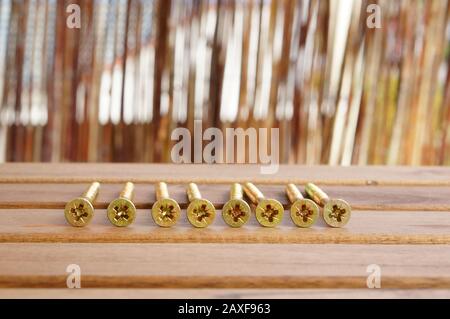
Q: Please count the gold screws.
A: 8